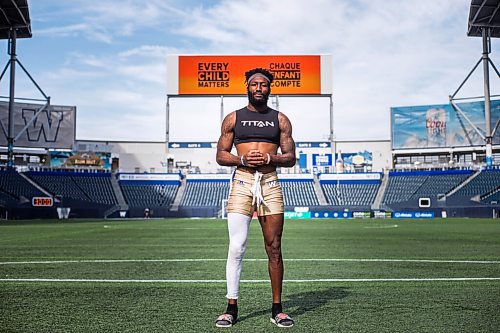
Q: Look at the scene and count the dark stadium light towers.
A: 2